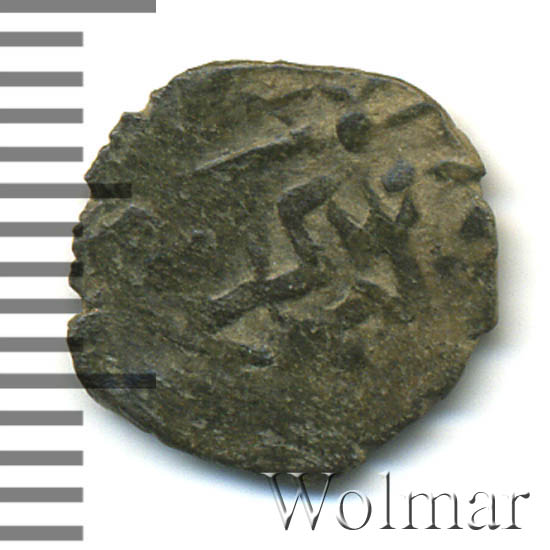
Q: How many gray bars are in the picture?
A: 15